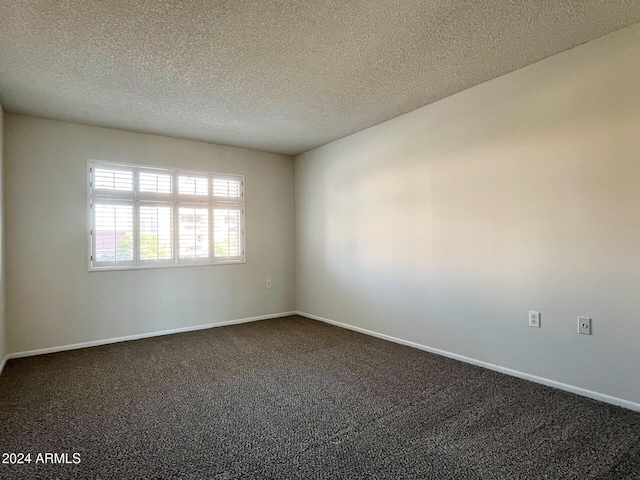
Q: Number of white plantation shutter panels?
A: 8